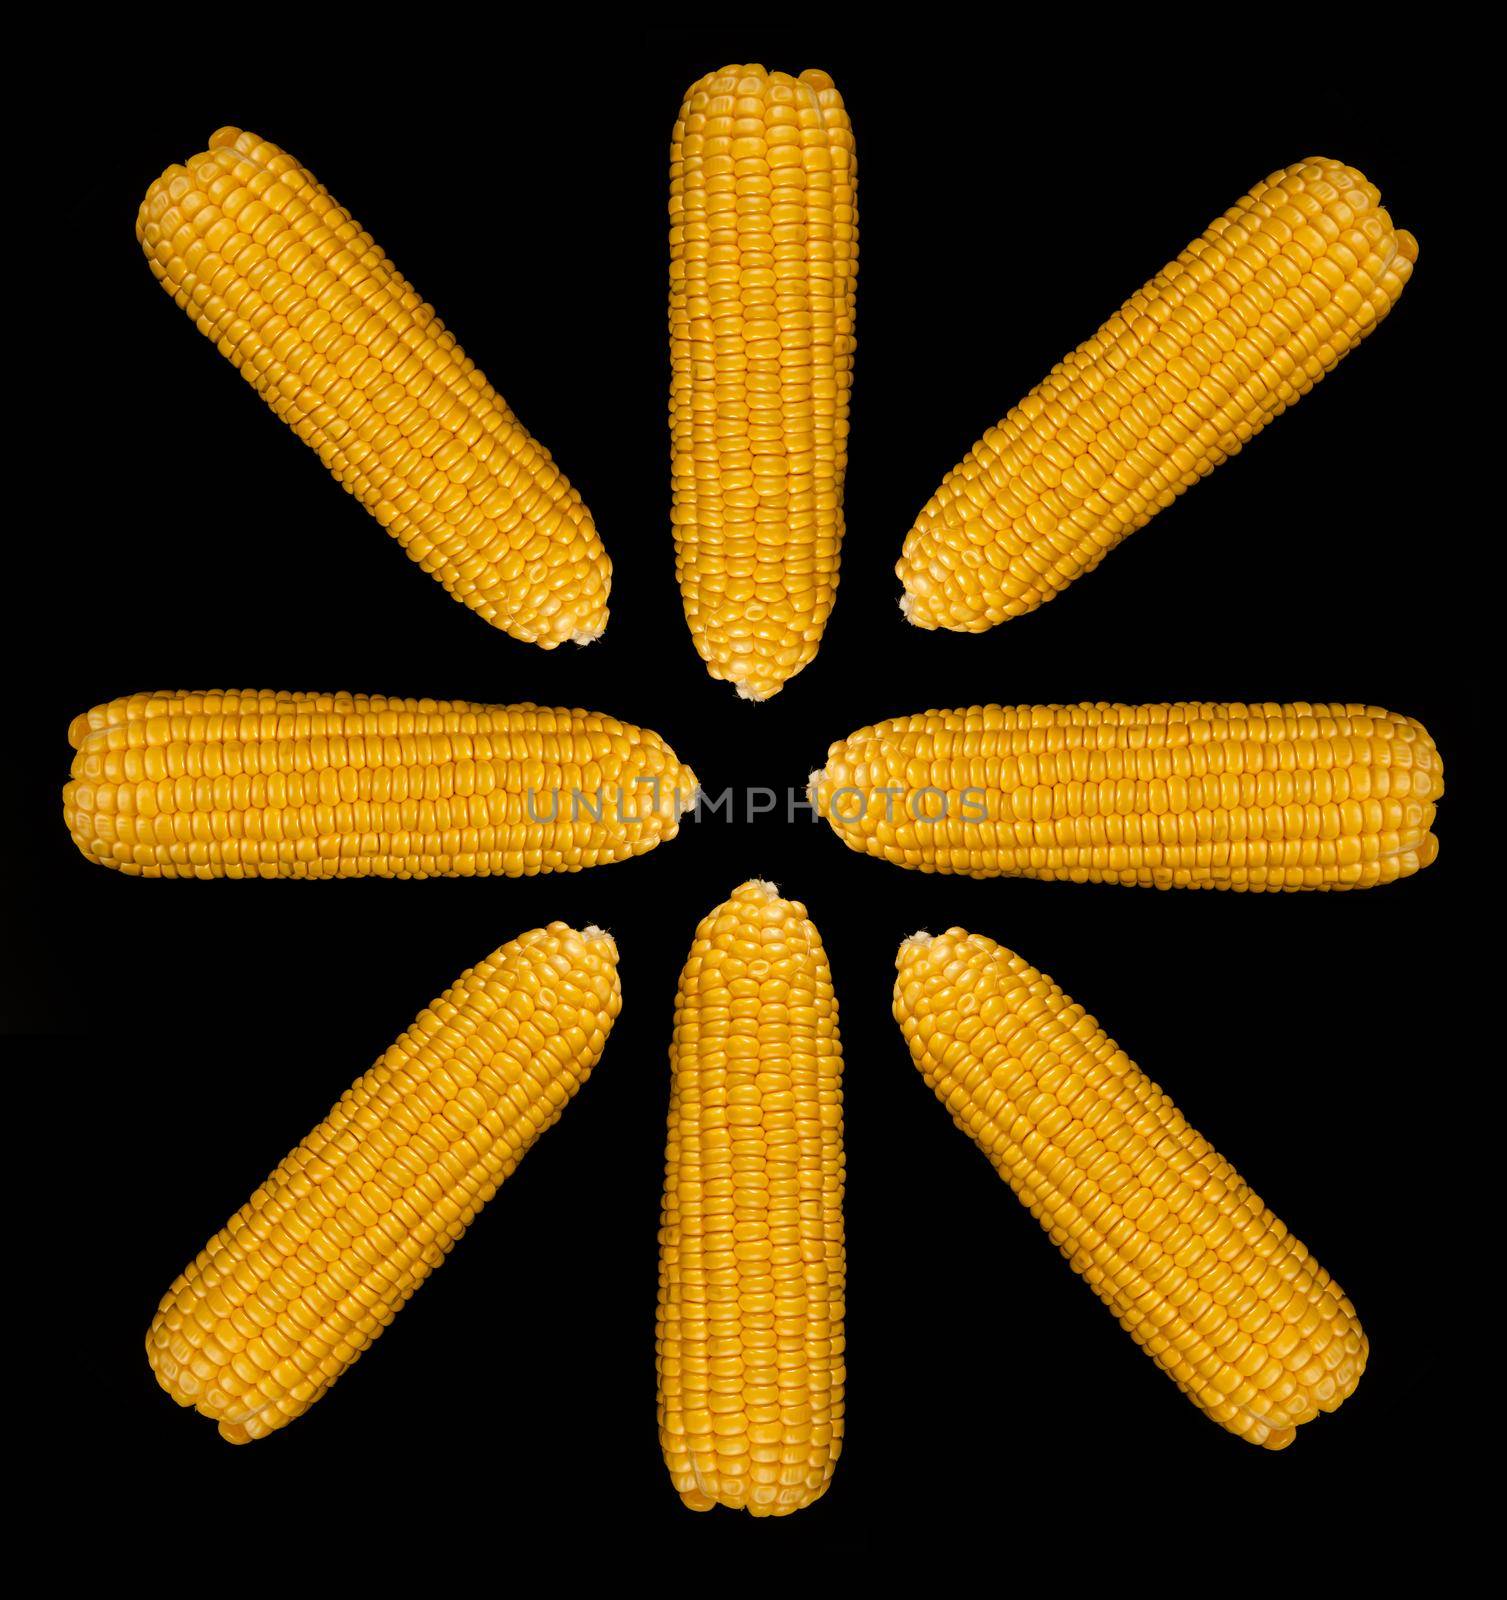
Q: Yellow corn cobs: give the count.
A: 8